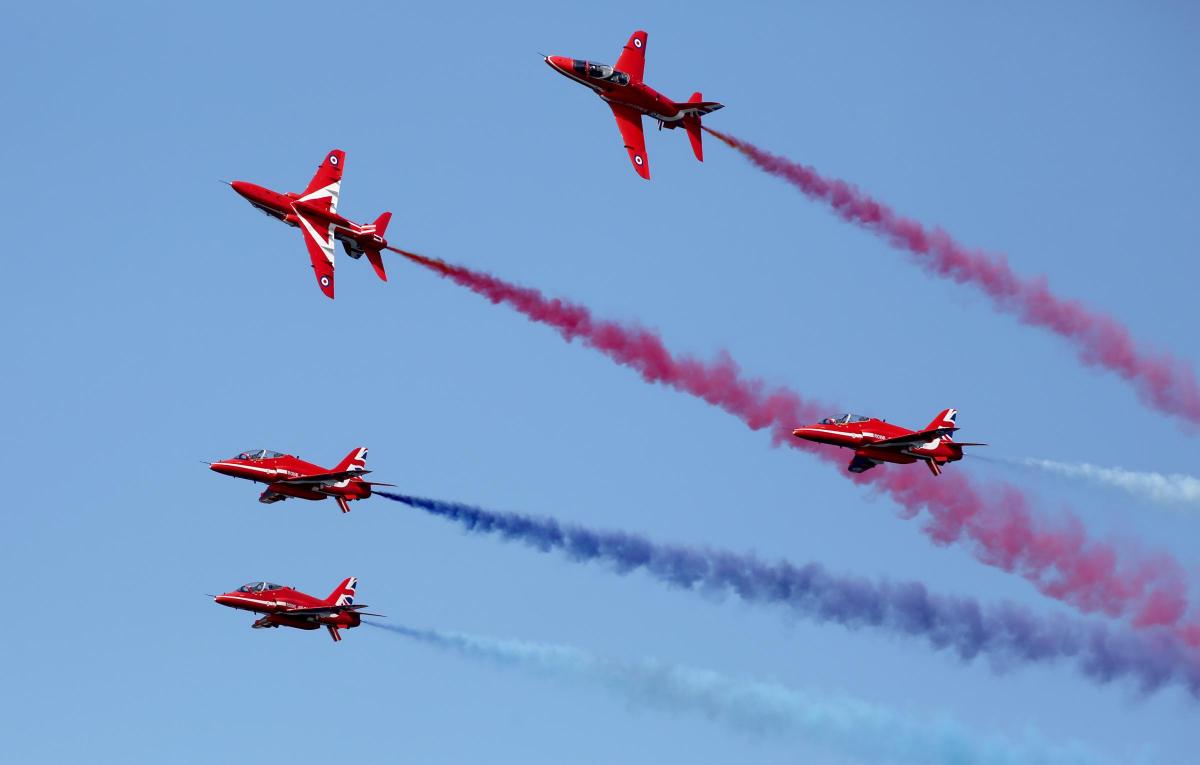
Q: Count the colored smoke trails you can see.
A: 5